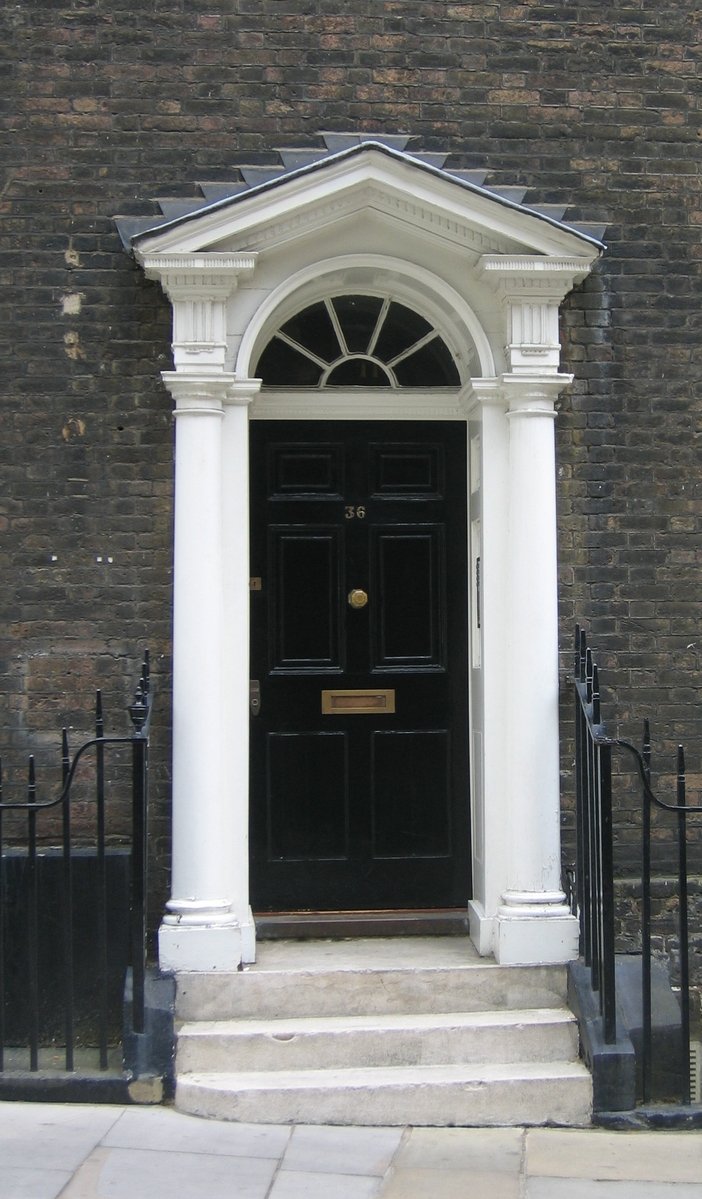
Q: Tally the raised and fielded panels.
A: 4